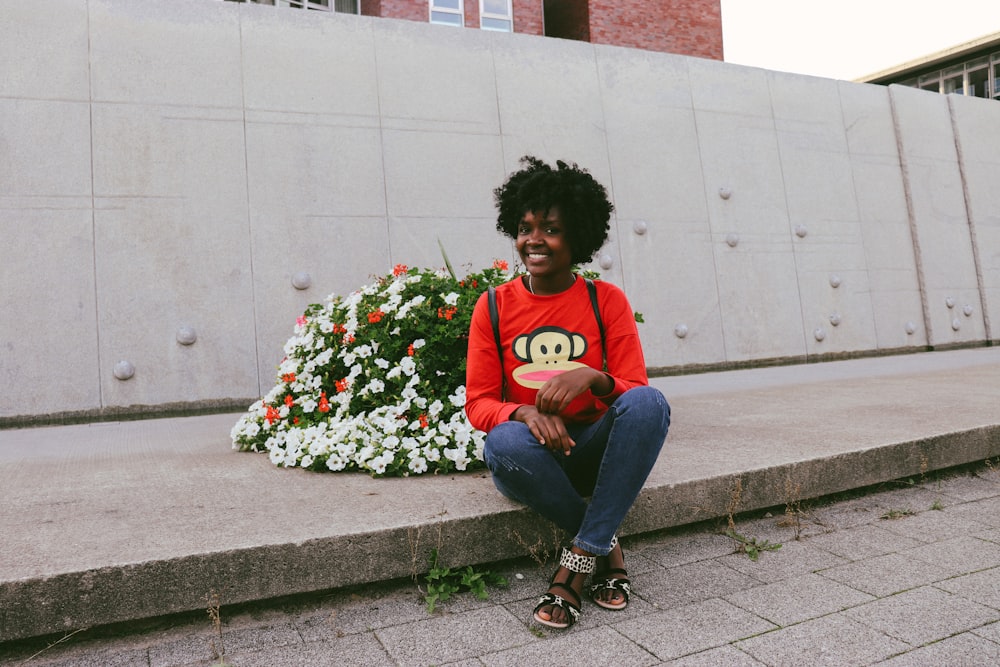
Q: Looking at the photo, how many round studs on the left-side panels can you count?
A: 3